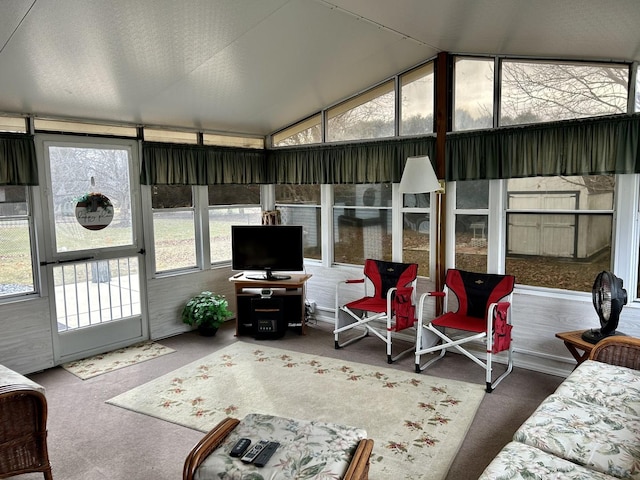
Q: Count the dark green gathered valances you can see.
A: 4